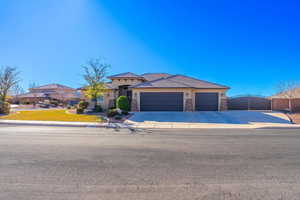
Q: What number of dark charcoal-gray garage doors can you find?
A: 2